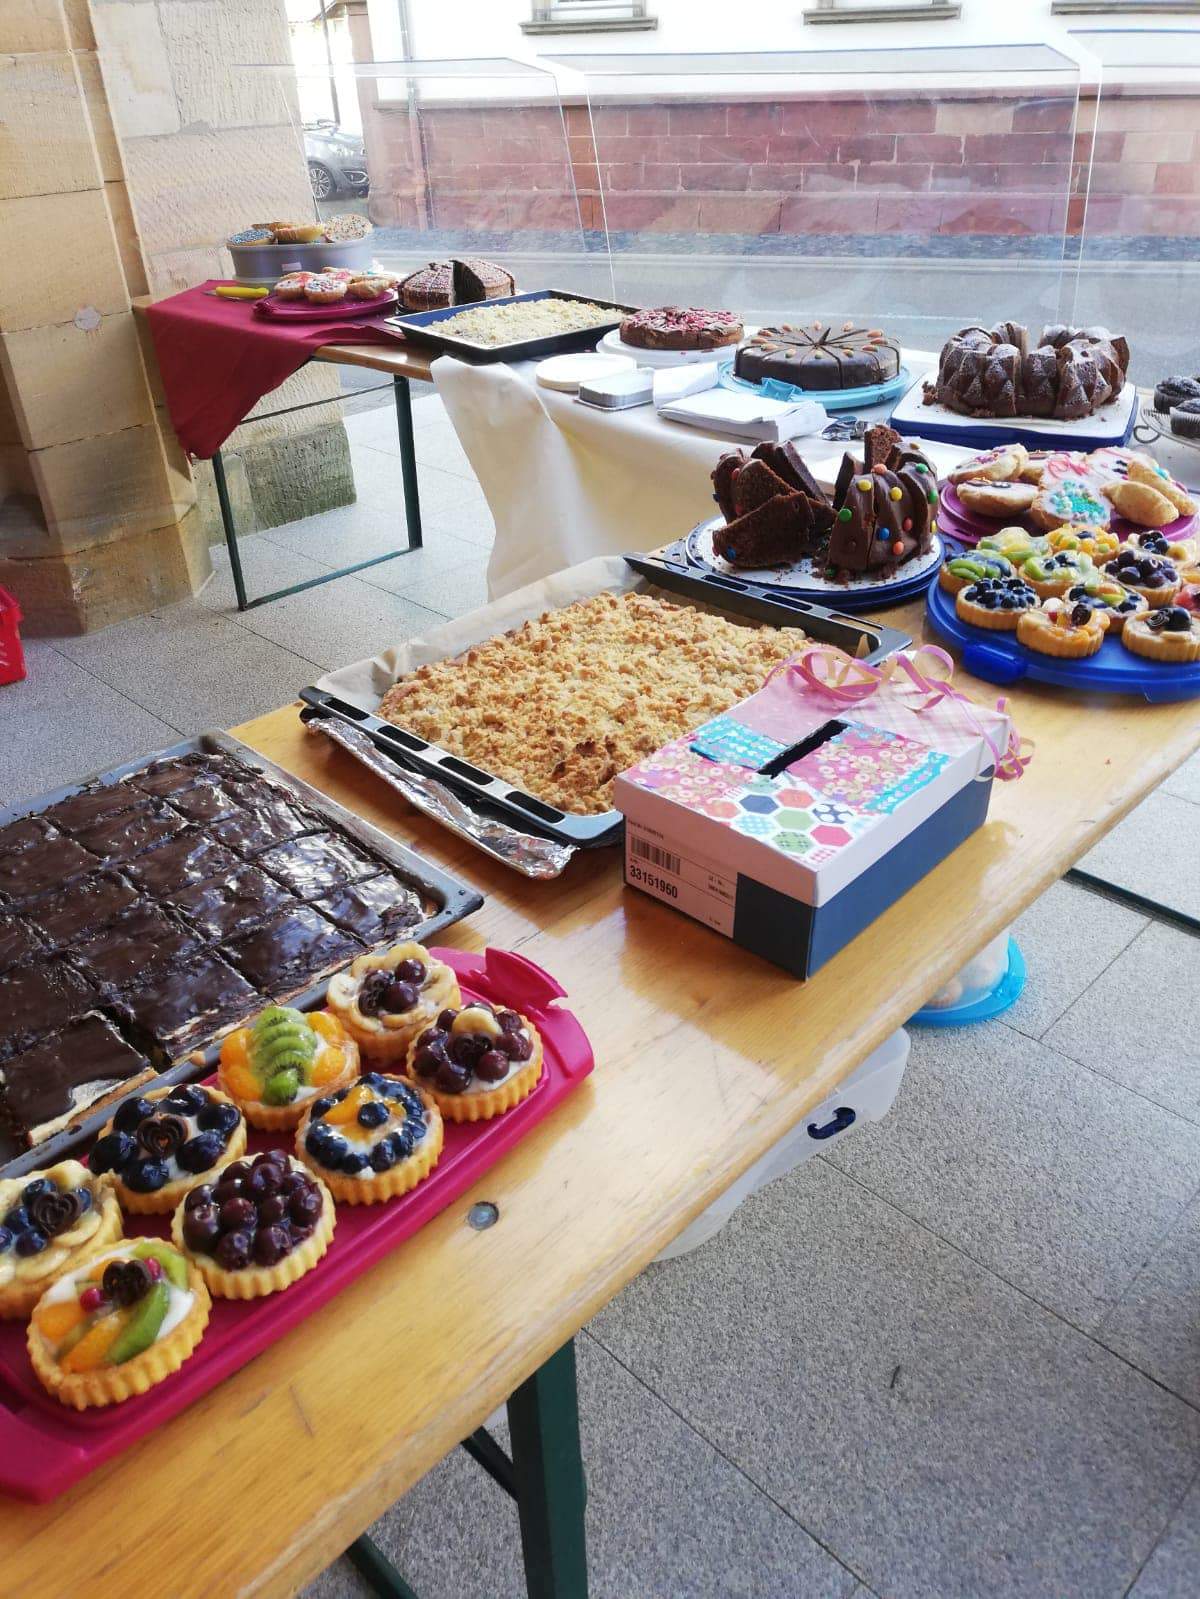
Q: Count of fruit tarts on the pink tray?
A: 8